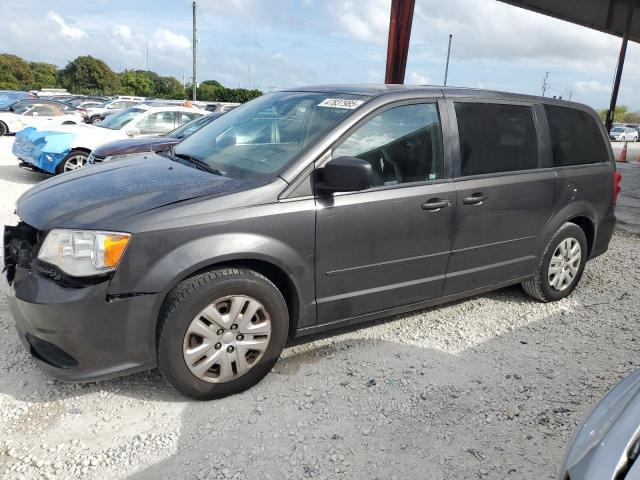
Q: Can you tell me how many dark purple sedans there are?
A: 1